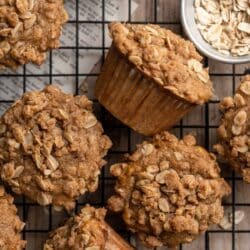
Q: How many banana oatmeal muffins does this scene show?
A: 7